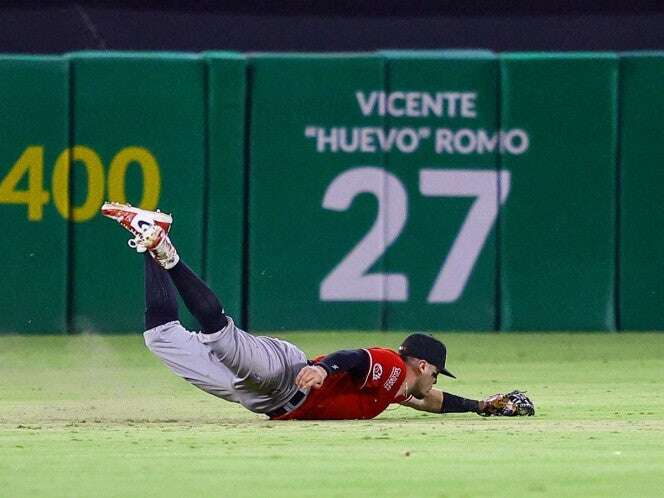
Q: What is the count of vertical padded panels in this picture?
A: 7